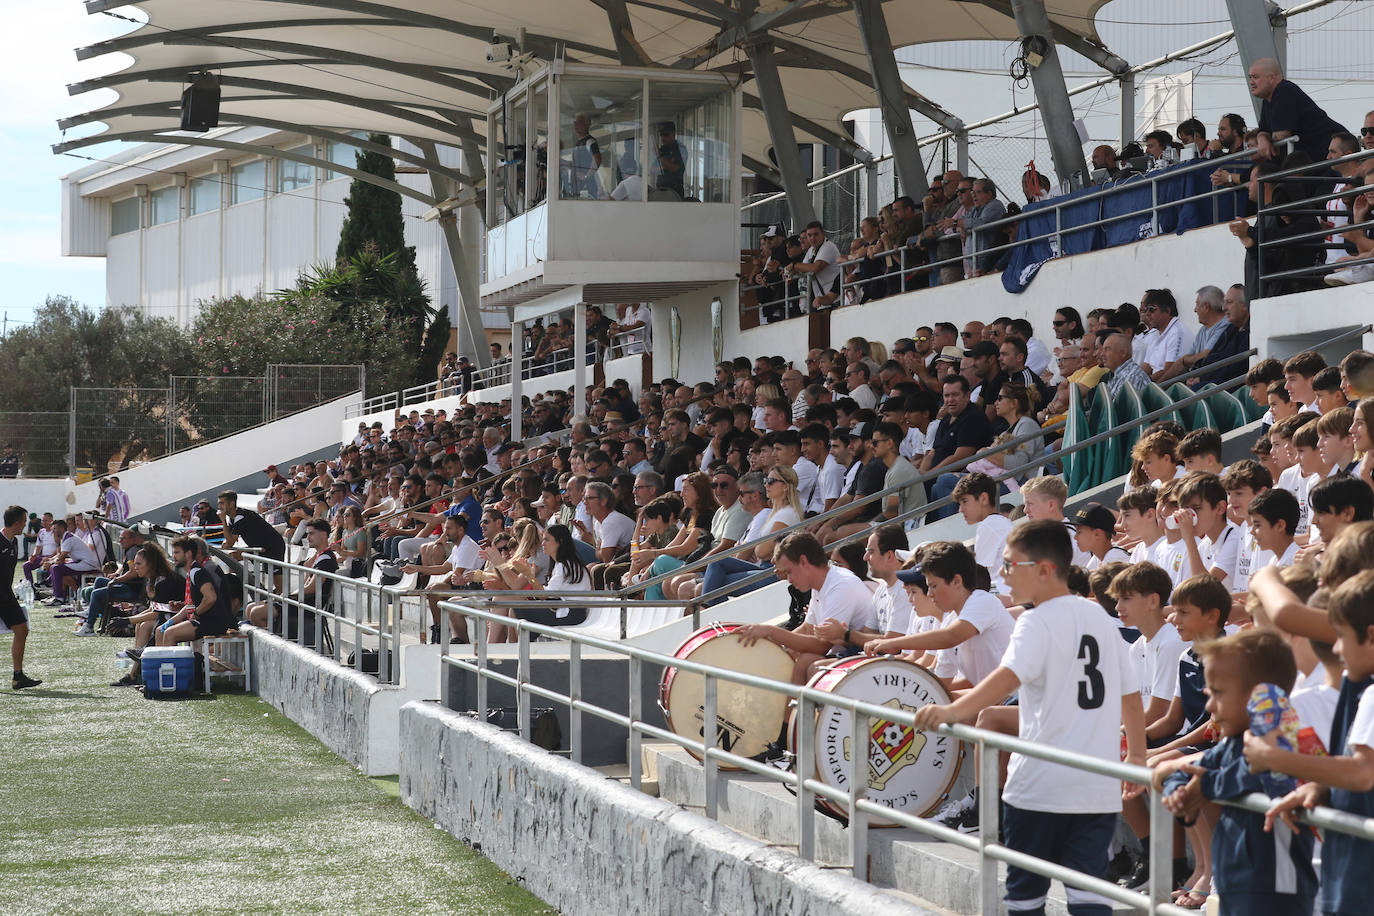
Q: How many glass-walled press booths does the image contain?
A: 1